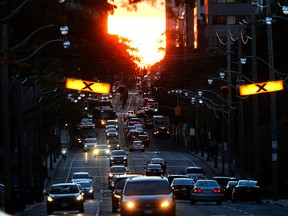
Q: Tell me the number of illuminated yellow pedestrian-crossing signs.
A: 2